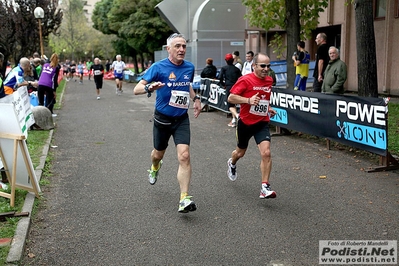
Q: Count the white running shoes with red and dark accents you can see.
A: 2